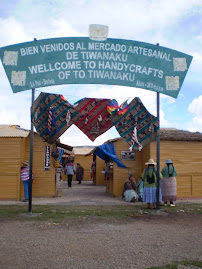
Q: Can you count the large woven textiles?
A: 3